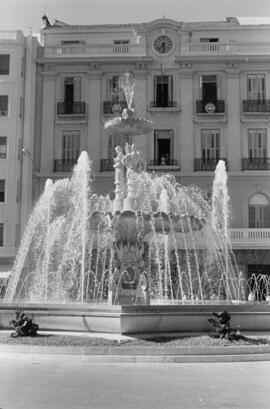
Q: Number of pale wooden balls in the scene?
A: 0